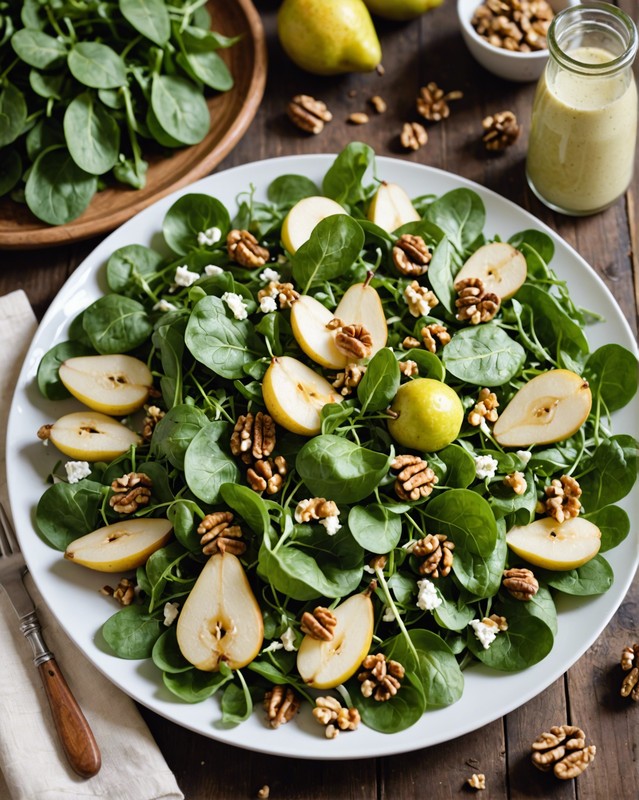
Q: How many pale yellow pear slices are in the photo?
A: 13